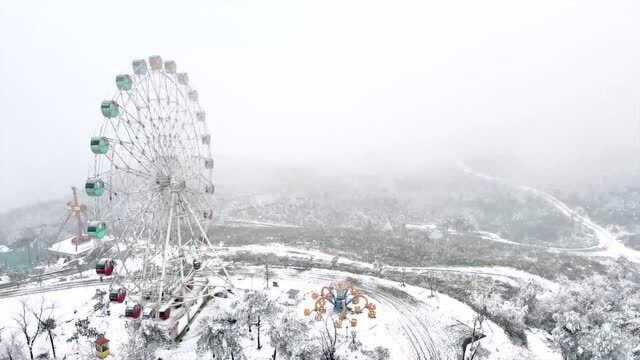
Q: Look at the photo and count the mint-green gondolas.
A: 5